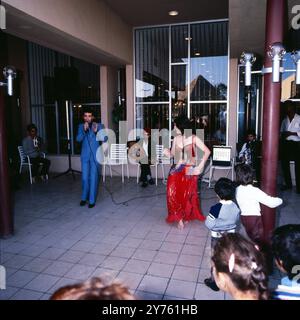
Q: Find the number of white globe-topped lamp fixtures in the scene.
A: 4